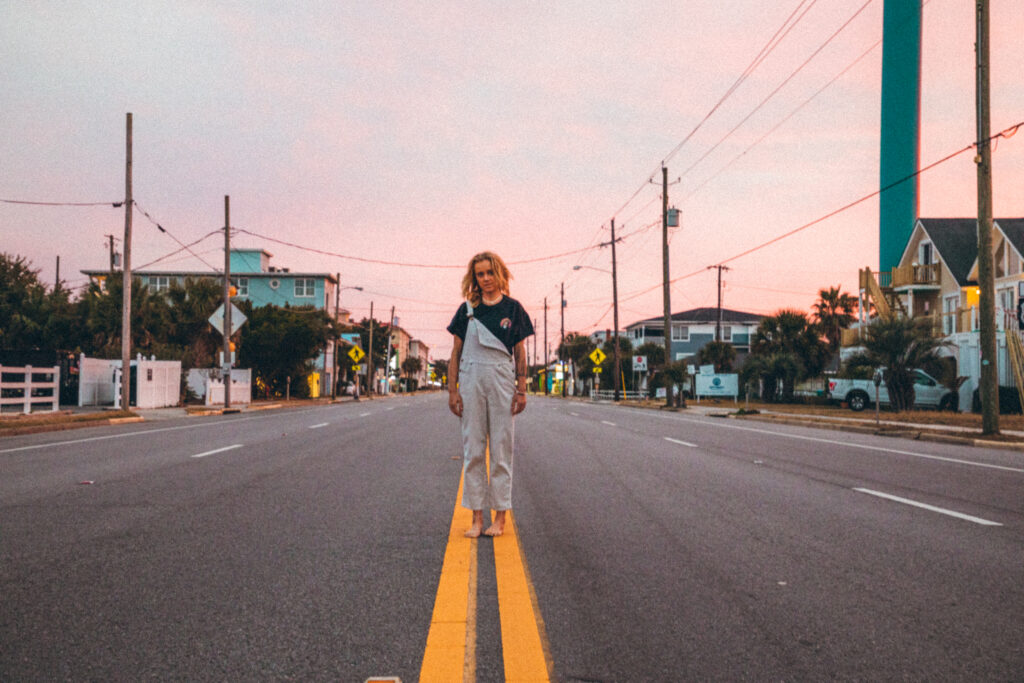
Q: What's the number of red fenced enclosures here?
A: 0